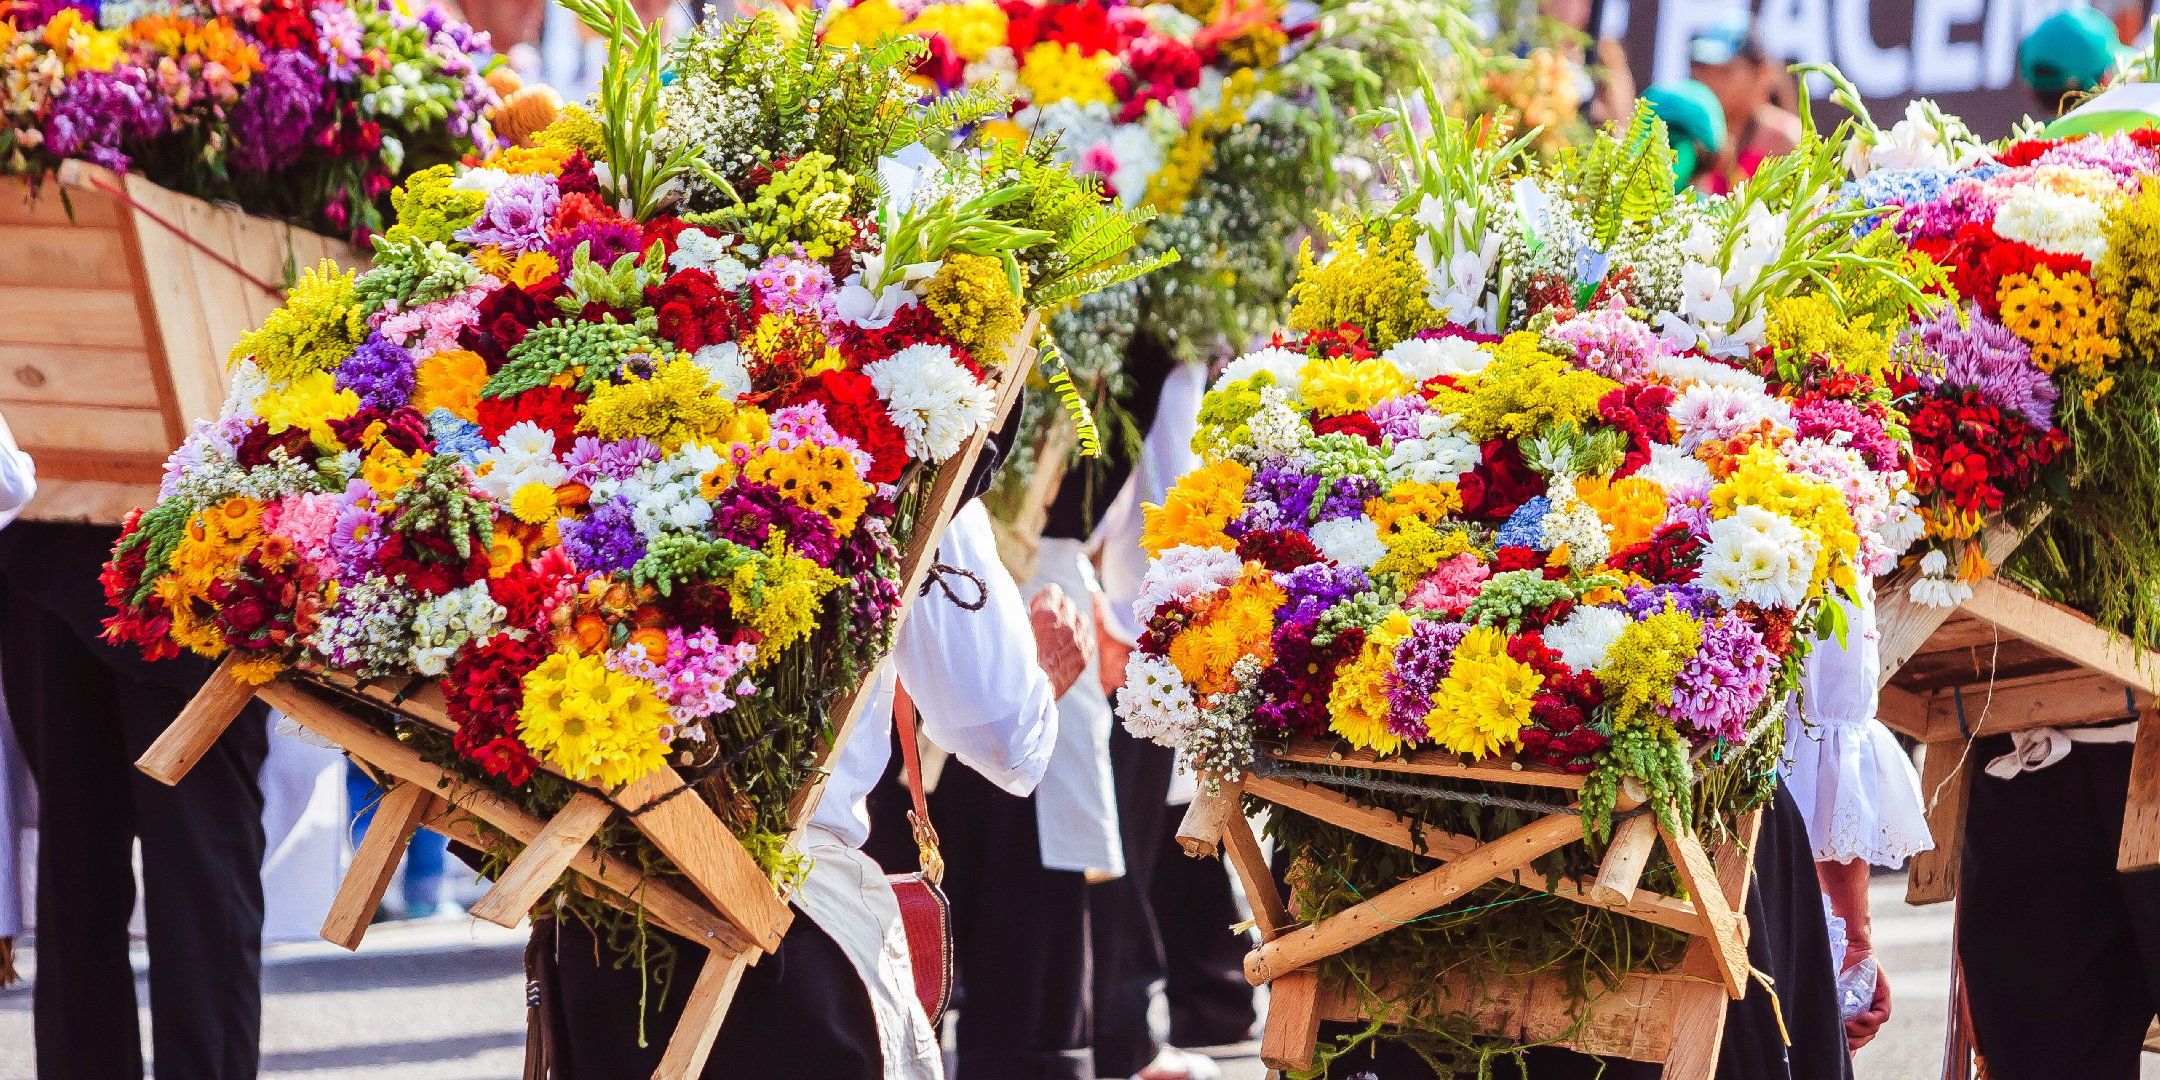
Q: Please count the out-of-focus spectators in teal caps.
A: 2